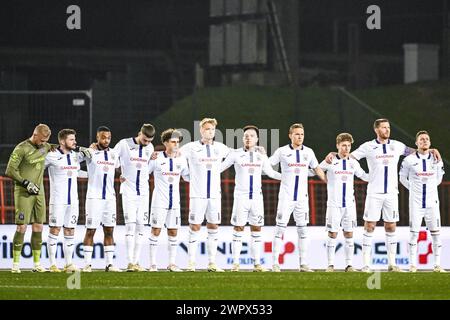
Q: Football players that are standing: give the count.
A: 11